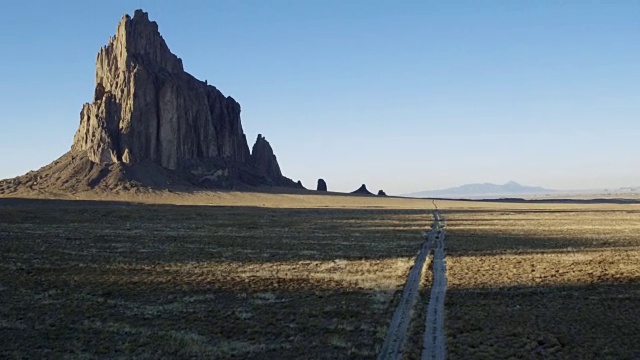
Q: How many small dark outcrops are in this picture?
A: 3